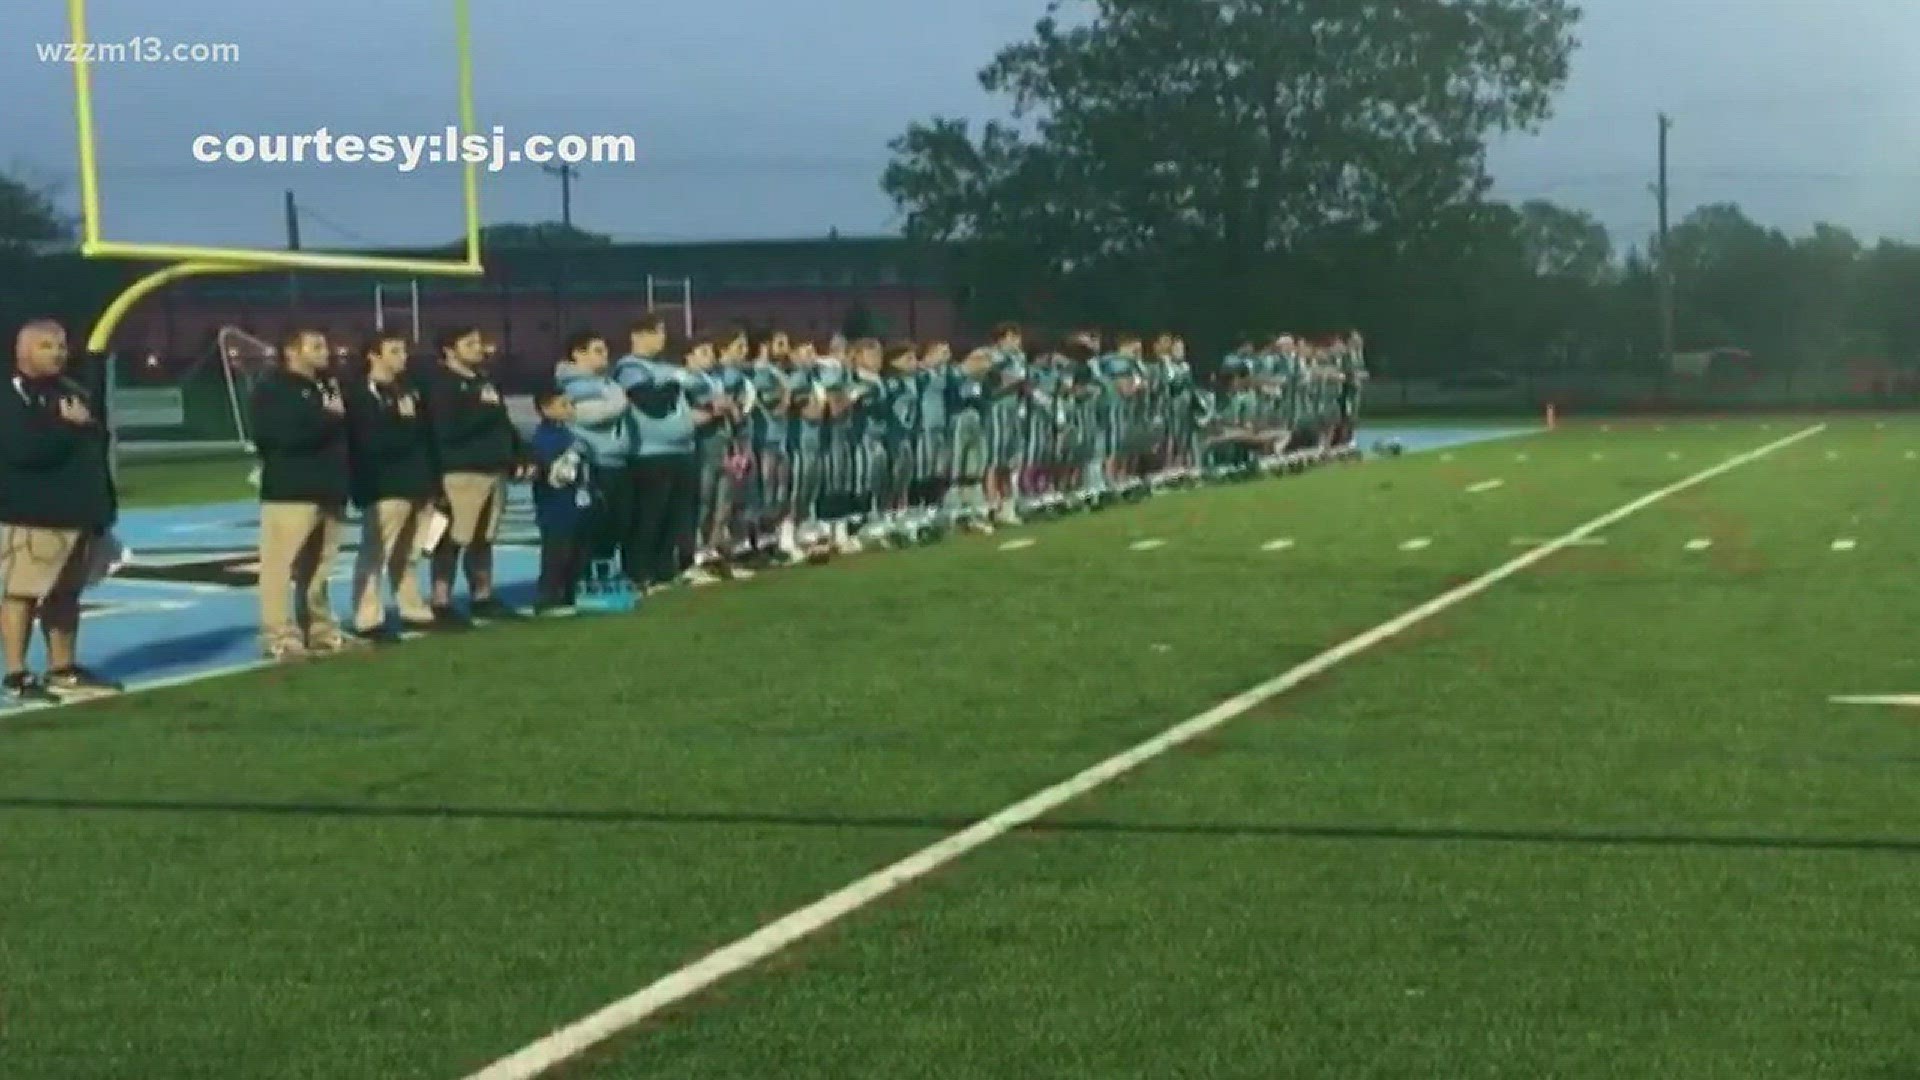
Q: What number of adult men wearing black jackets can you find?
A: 4